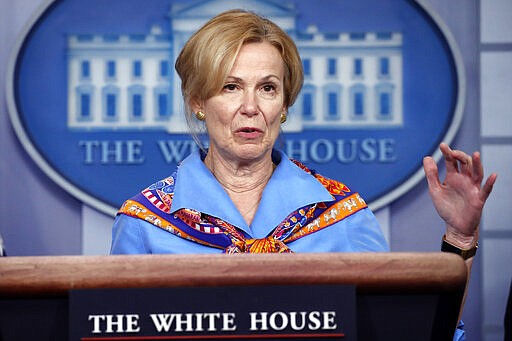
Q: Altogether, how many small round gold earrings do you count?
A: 2